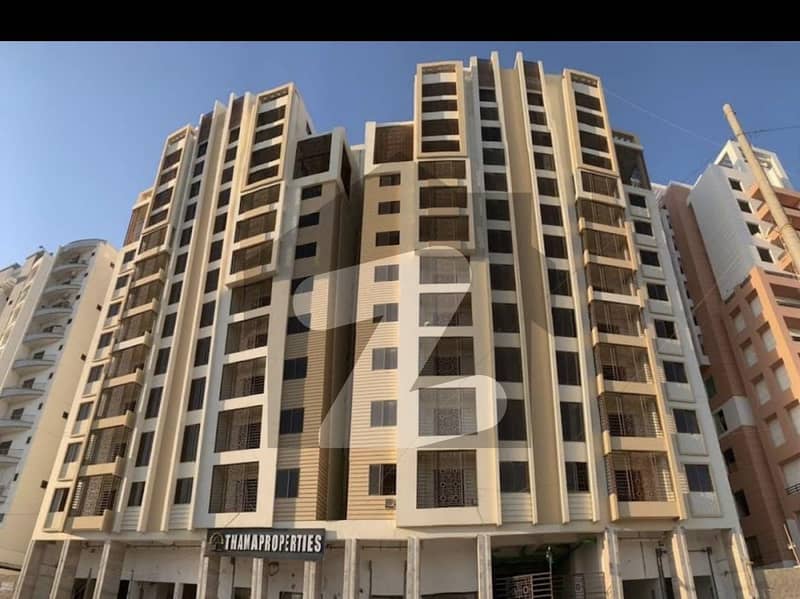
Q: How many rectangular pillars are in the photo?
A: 12